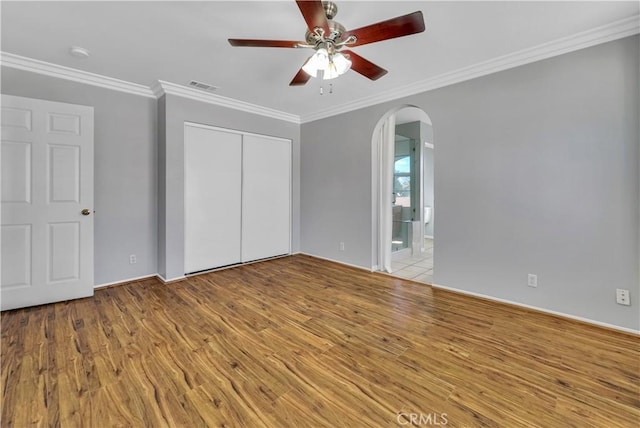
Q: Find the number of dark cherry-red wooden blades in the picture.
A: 5